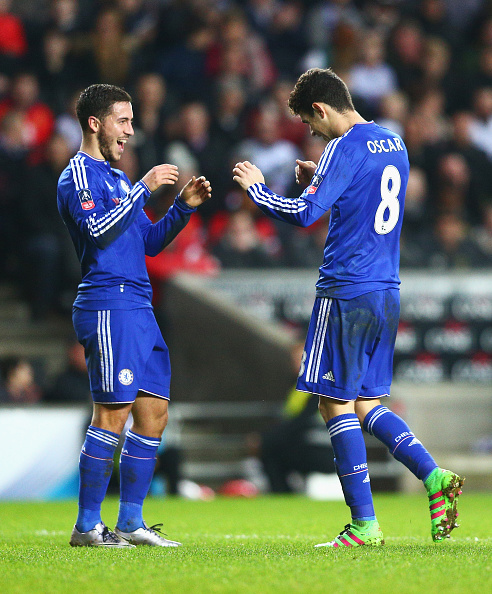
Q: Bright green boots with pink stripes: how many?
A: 2